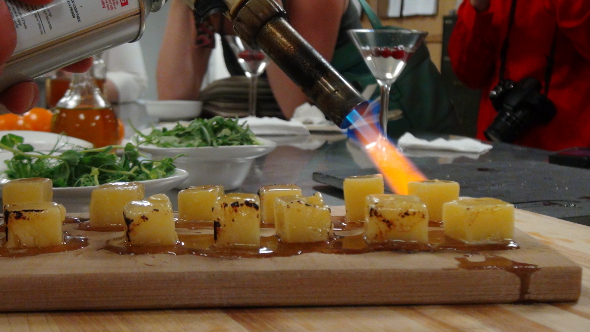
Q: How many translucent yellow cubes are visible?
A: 12